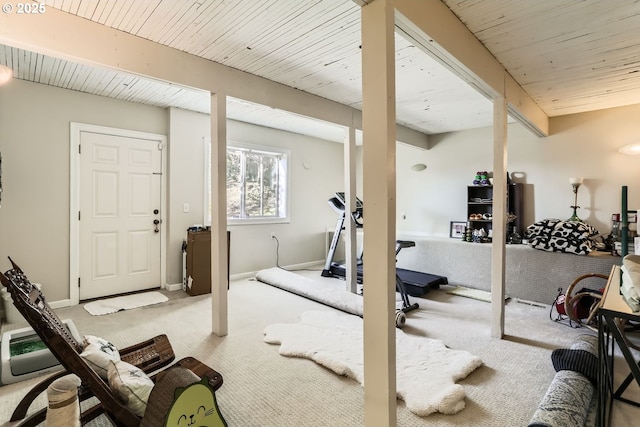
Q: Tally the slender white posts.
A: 4